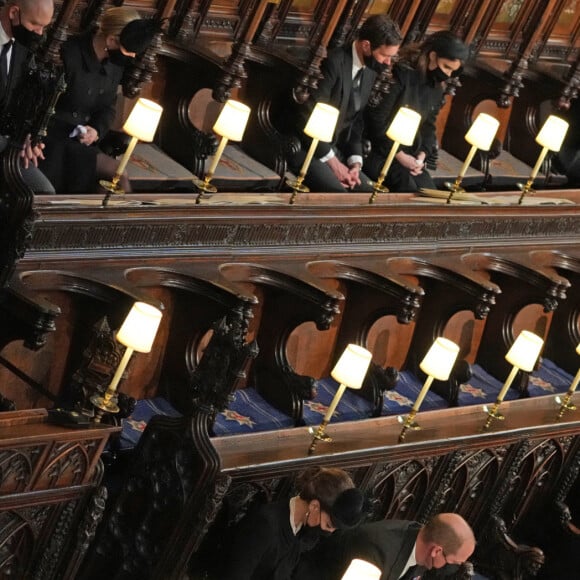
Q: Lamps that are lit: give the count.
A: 12